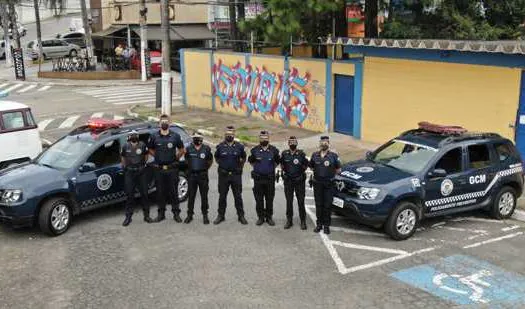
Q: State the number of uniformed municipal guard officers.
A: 7